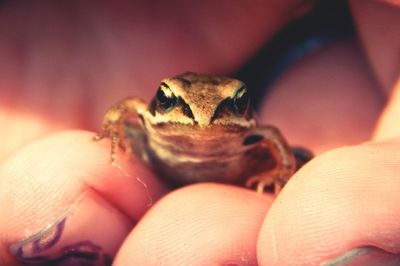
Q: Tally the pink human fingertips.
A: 3